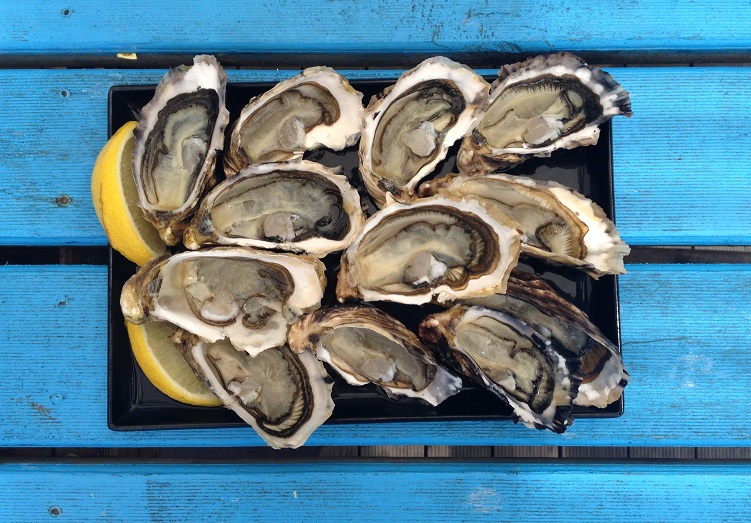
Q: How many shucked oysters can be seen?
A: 12